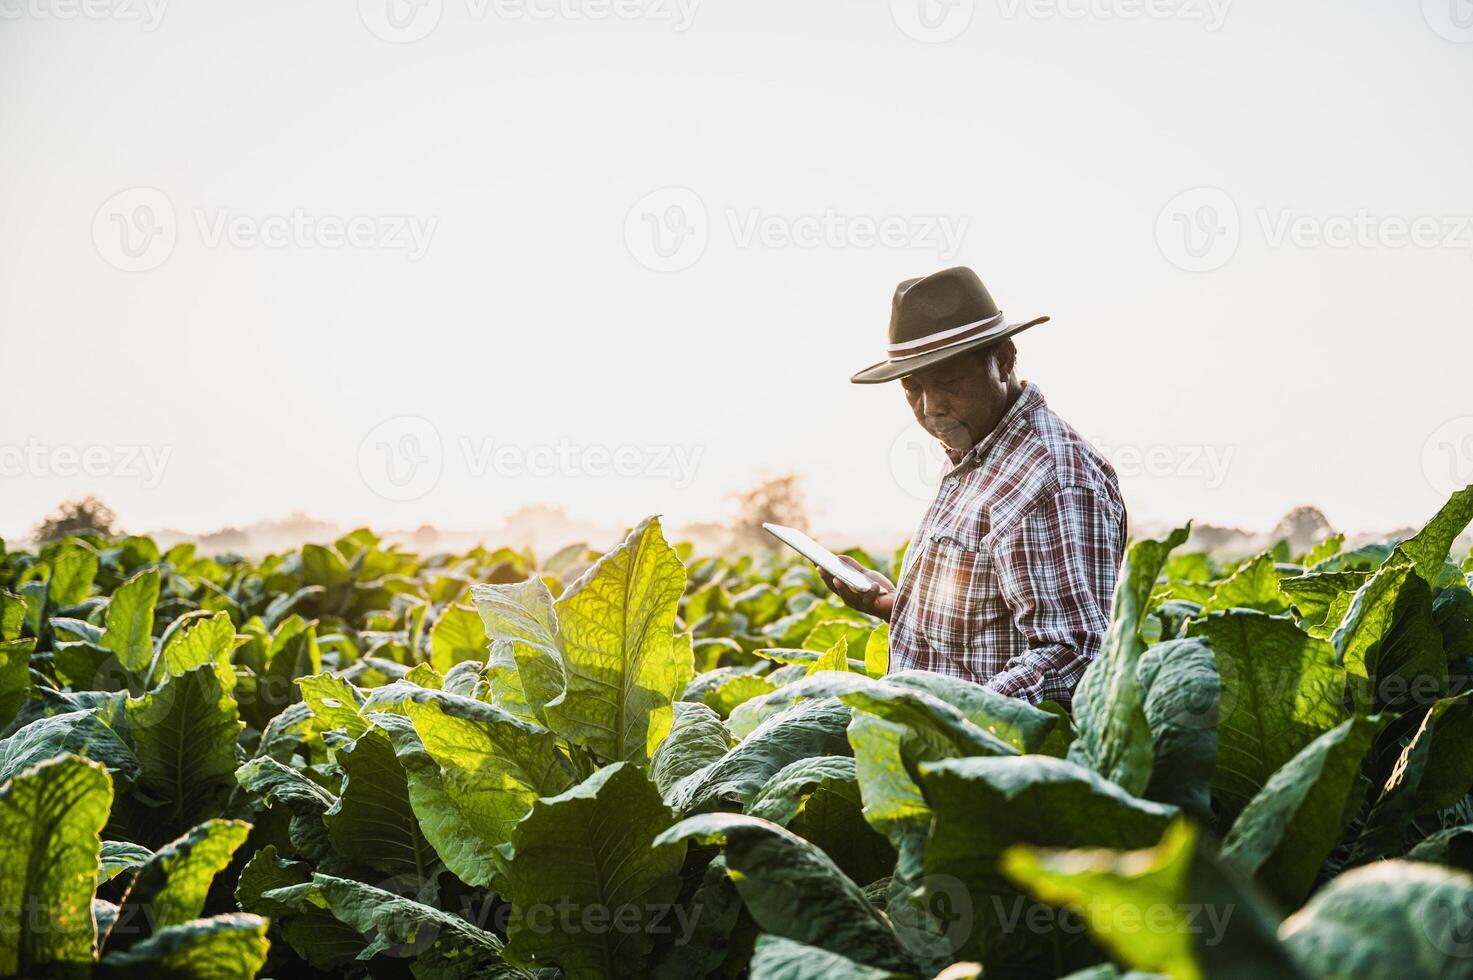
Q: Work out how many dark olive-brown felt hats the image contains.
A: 1